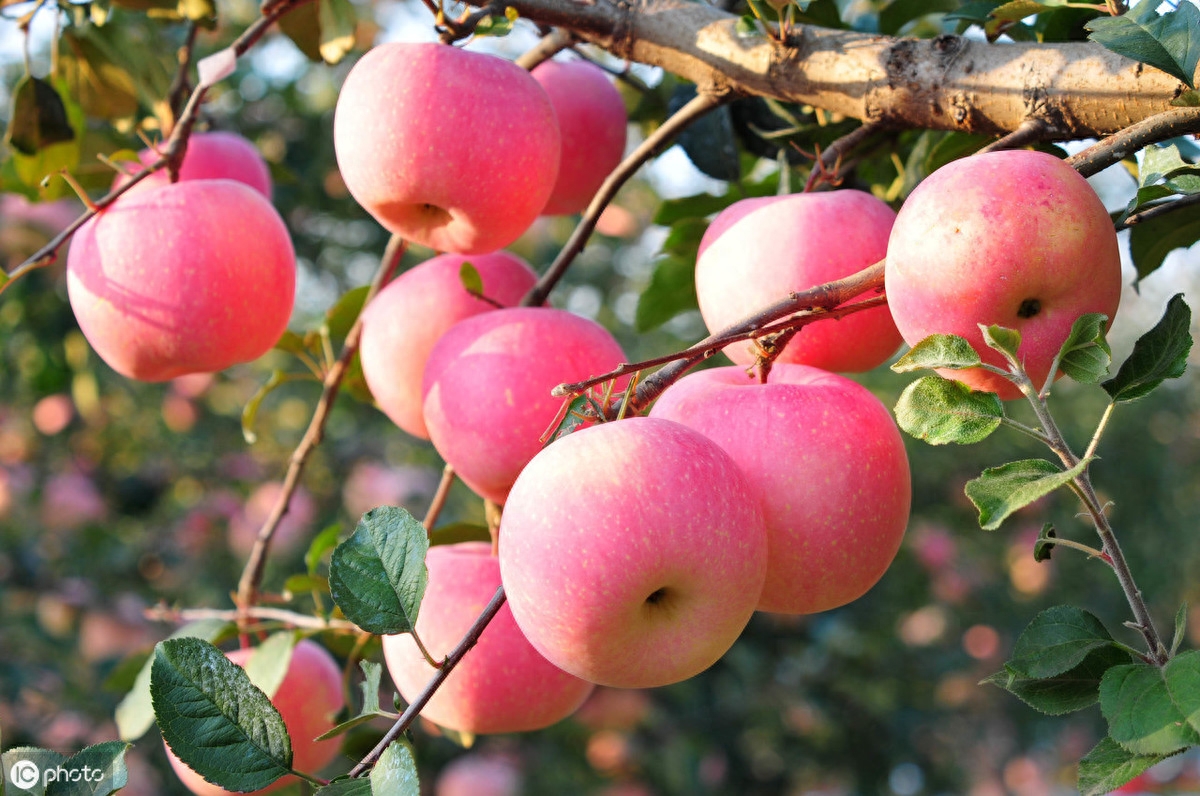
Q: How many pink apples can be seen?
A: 12